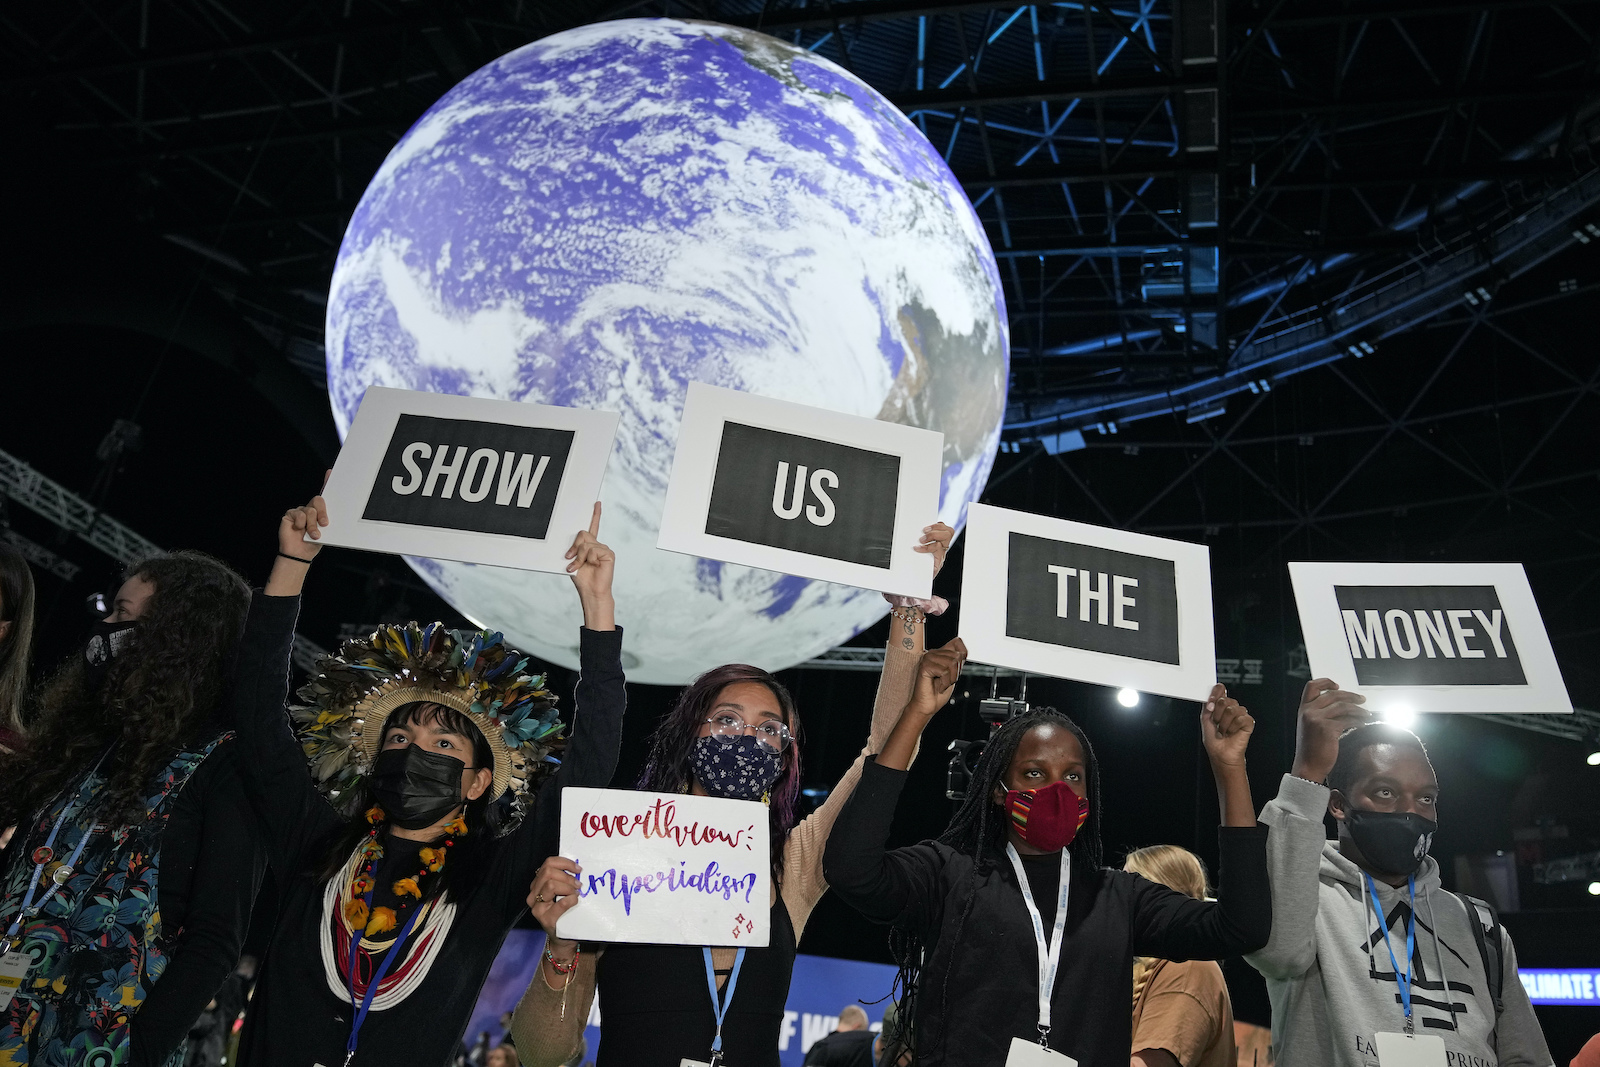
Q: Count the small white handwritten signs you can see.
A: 1